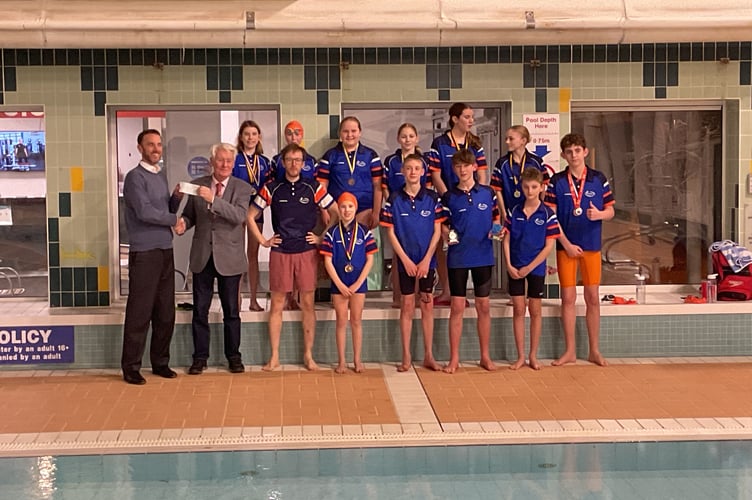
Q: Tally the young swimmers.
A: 11